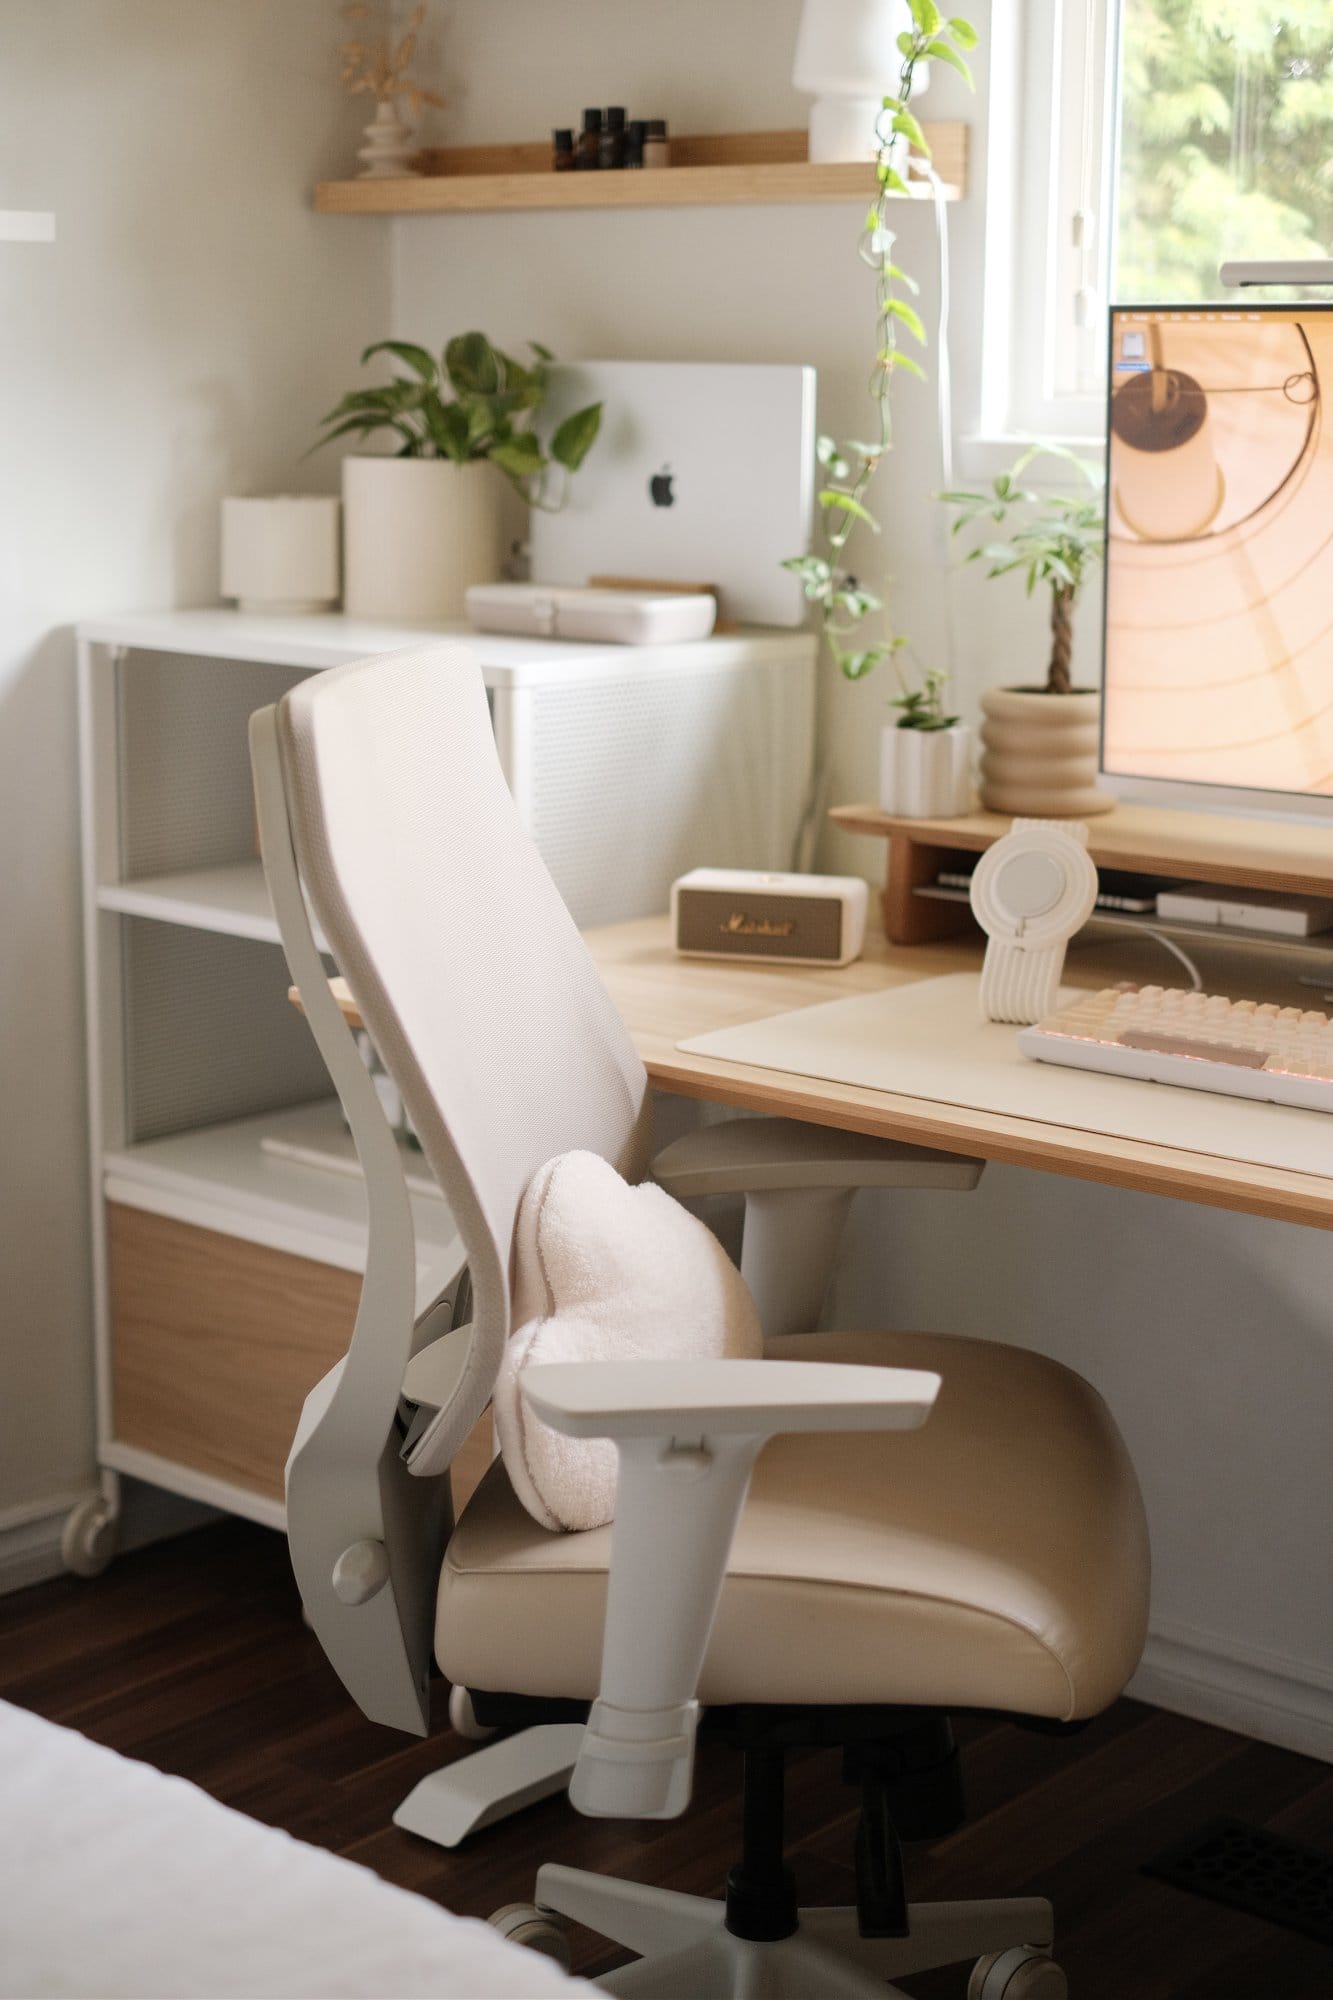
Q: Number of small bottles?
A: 5